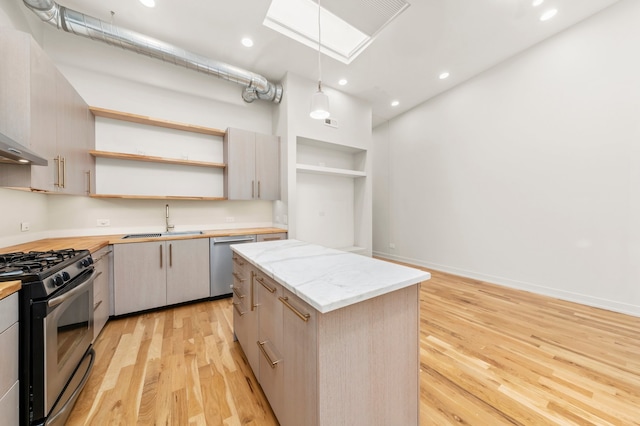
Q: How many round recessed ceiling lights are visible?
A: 7